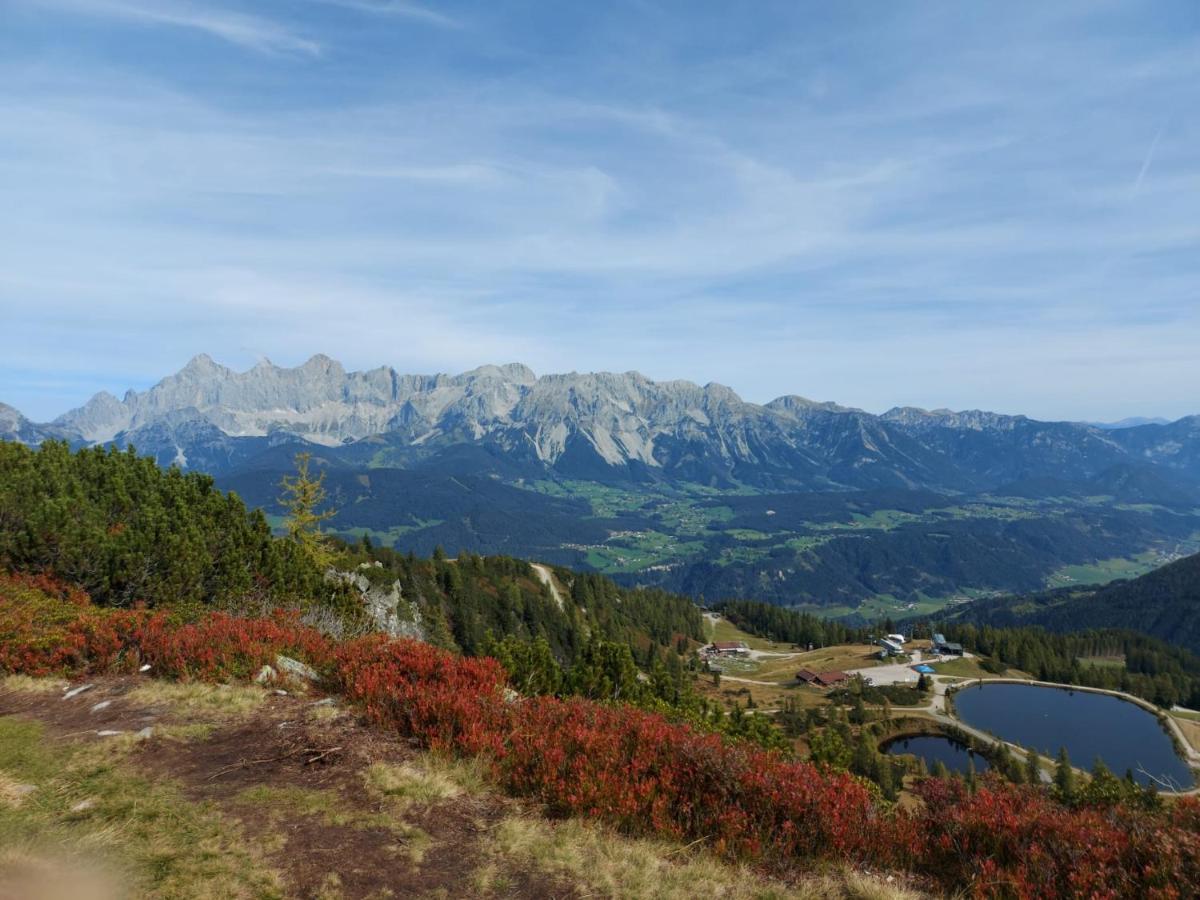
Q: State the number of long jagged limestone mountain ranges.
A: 1